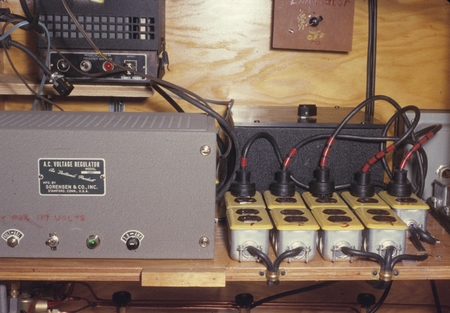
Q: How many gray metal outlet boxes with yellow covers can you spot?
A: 9